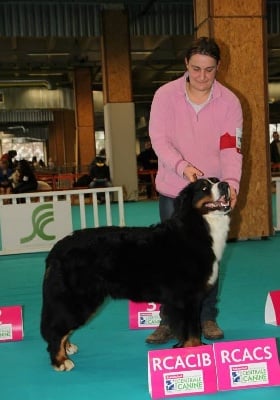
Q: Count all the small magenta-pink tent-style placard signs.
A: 5